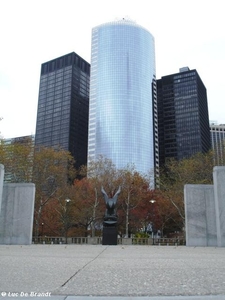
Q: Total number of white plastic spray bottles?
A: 0